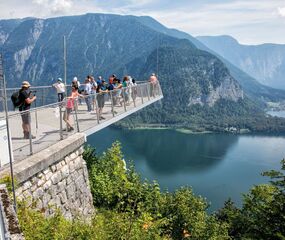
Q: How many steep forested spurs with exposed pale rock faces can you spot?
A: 1